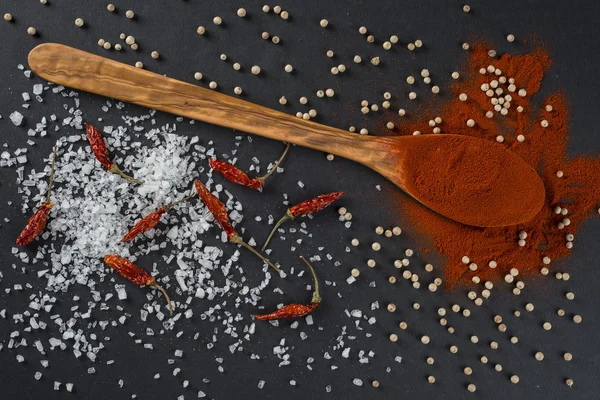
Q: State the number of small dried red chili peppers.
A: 8